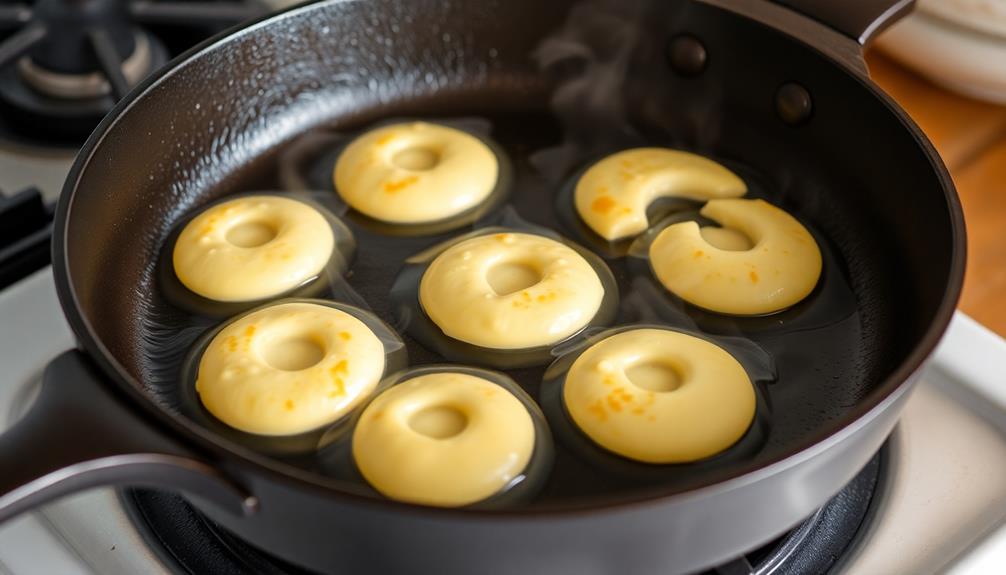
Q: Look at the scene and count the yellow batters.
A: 8